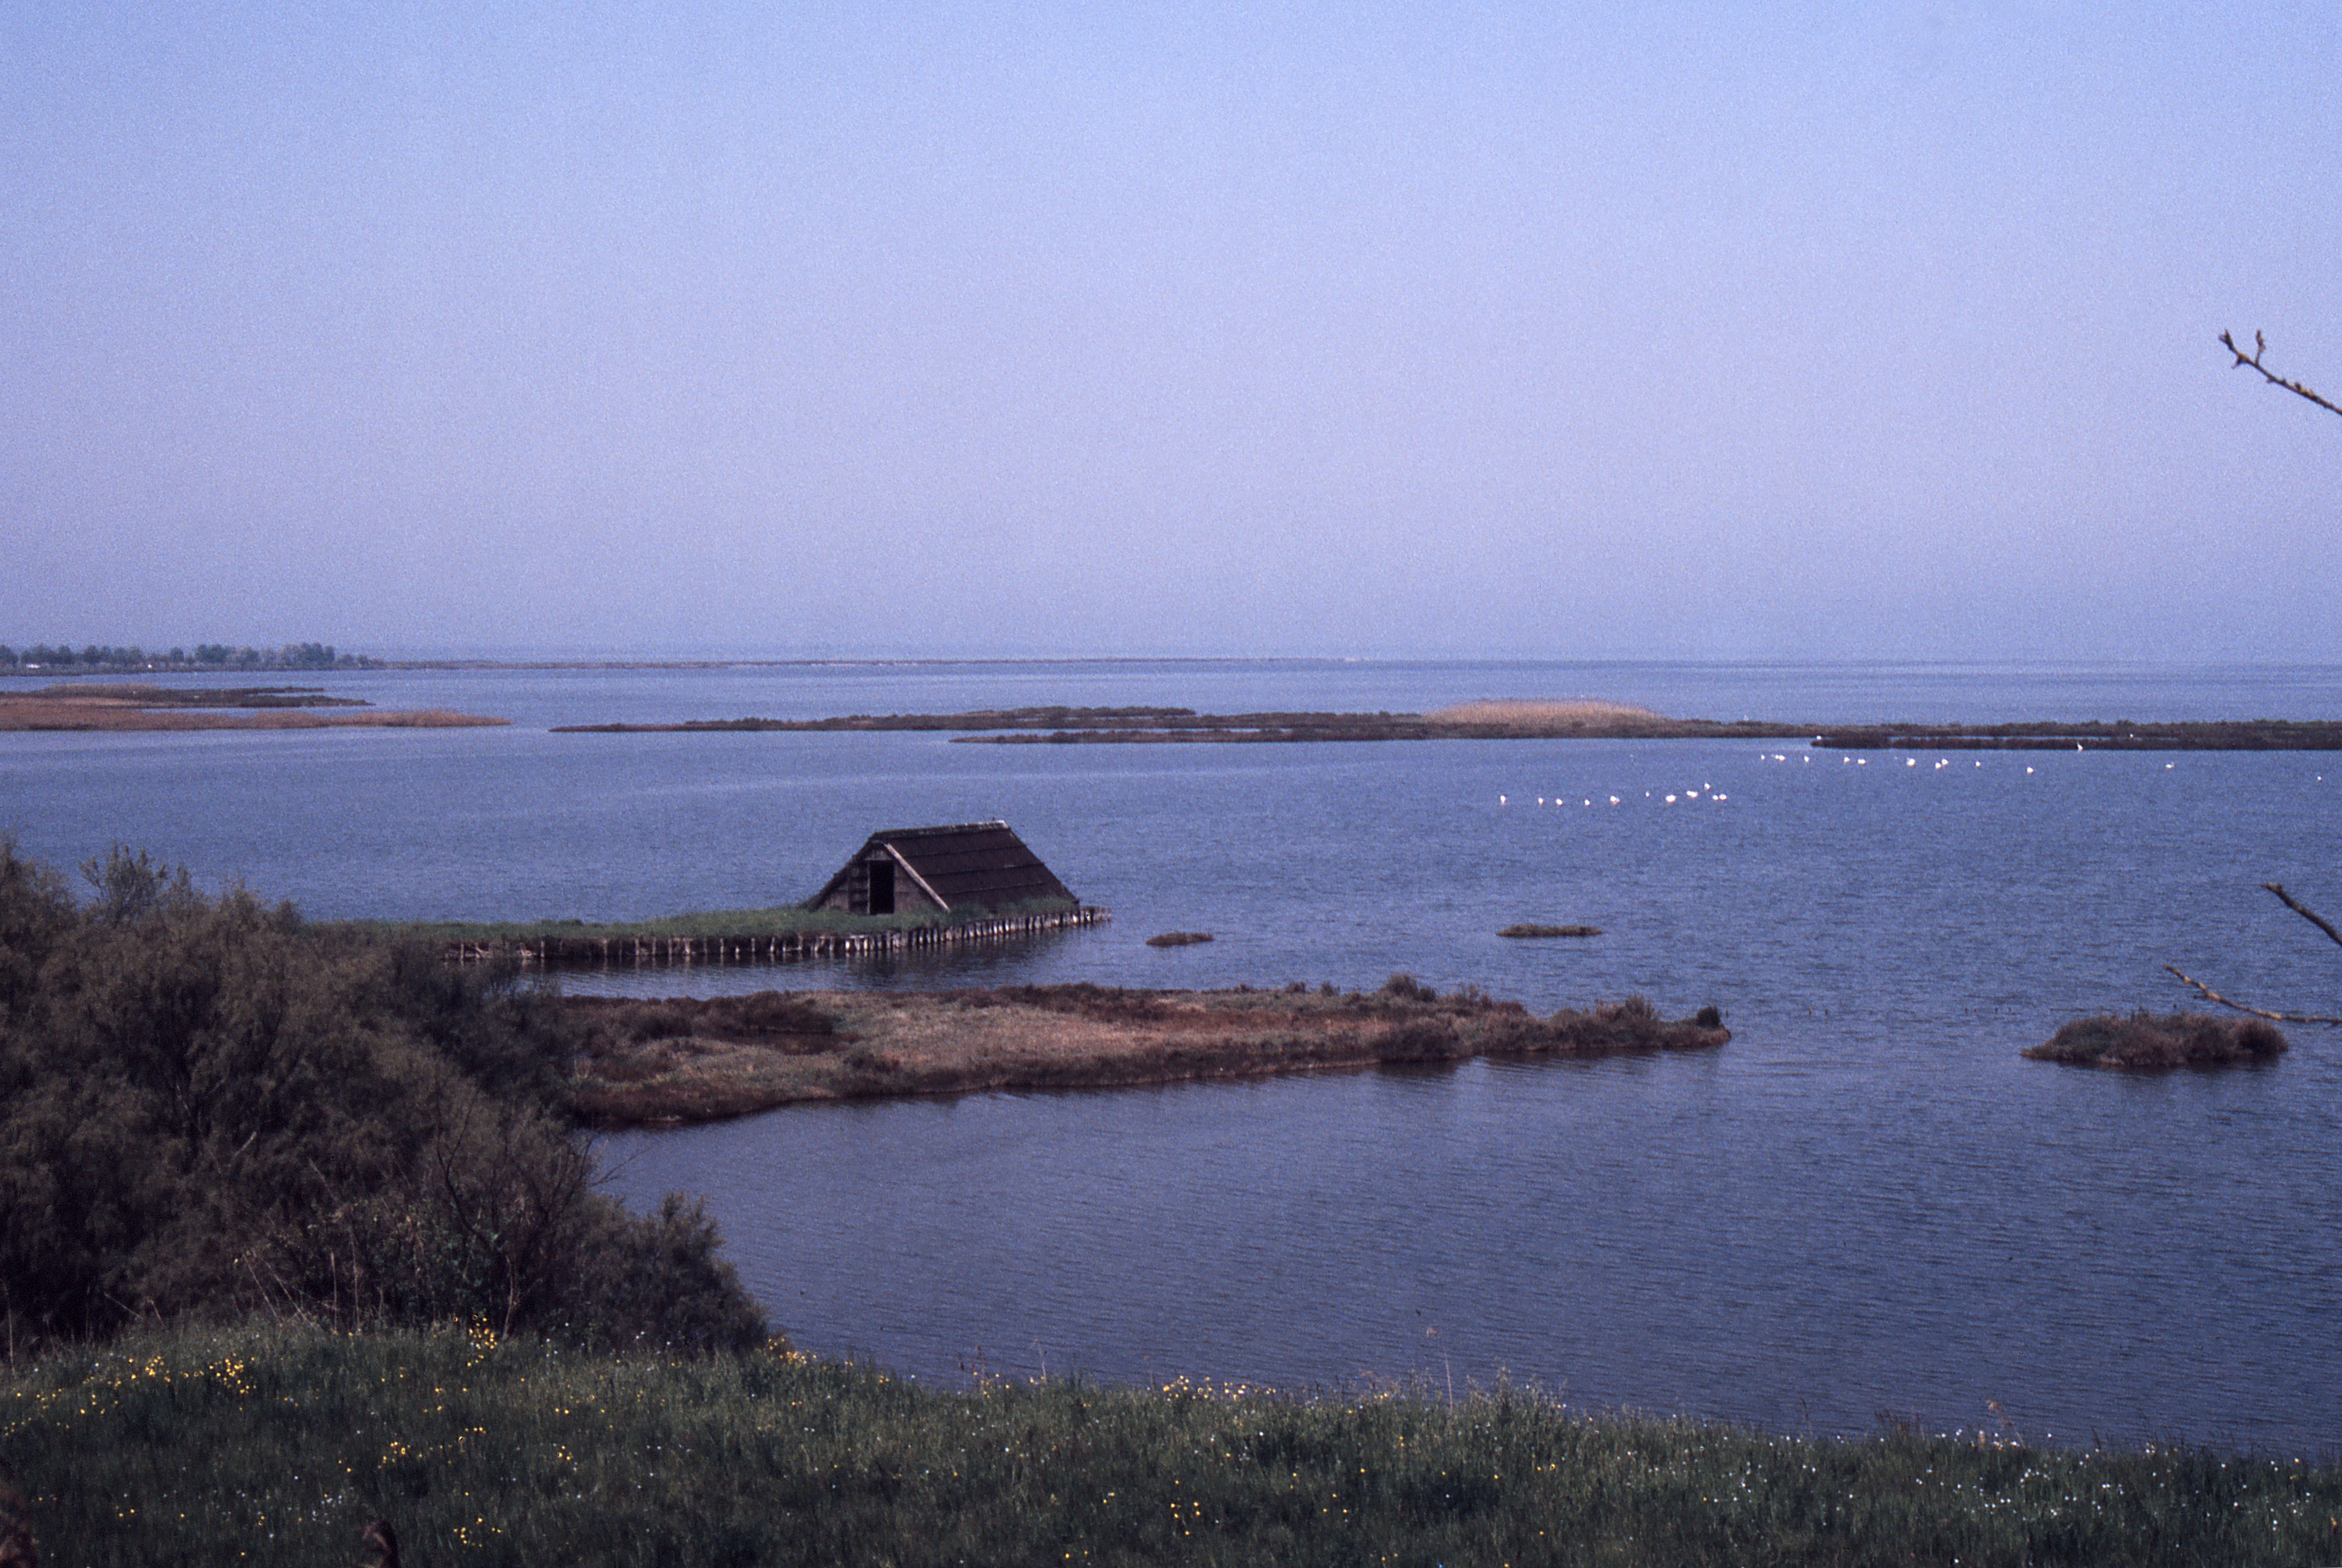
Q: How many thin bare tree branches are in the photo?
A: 3